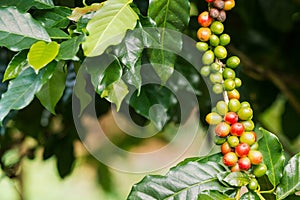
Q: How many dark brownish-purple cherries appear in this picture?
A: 3